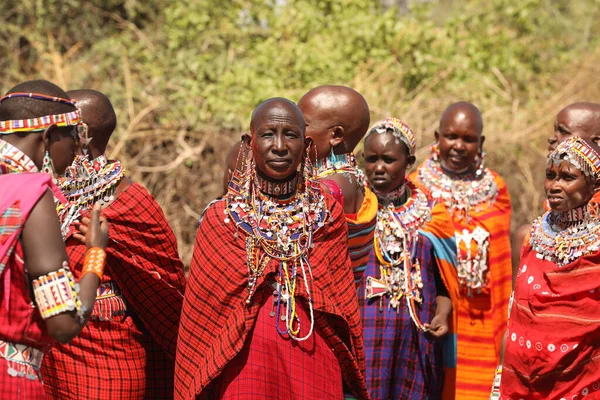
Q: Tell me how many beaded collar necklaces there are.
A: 7